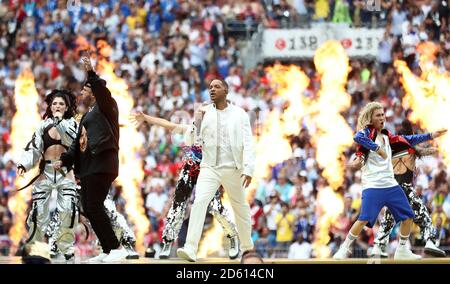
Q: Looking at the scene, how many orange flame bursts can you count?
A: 5